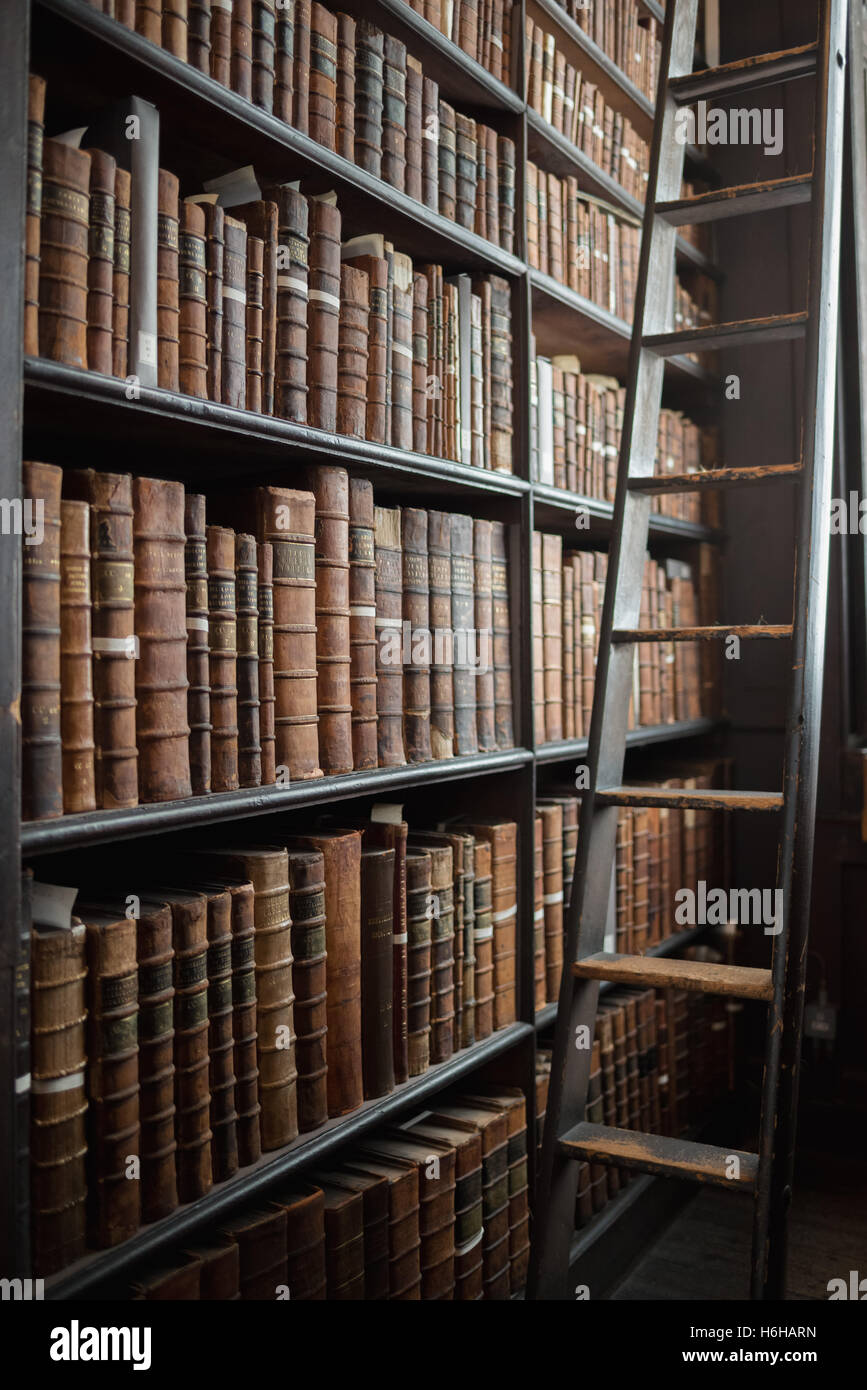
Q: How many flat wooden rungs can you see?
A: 8